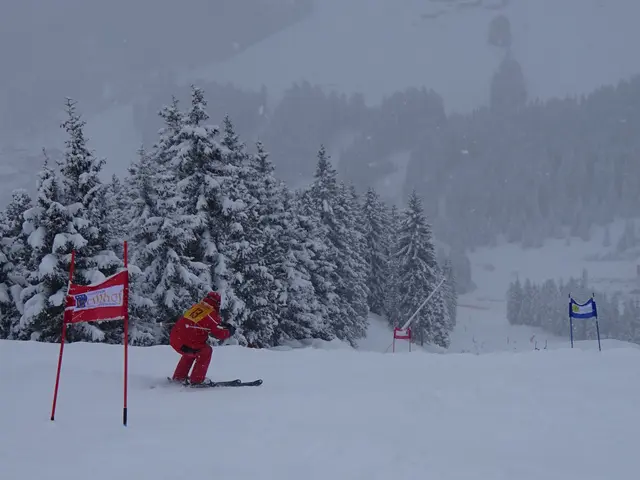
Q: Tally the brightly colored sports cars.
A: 0